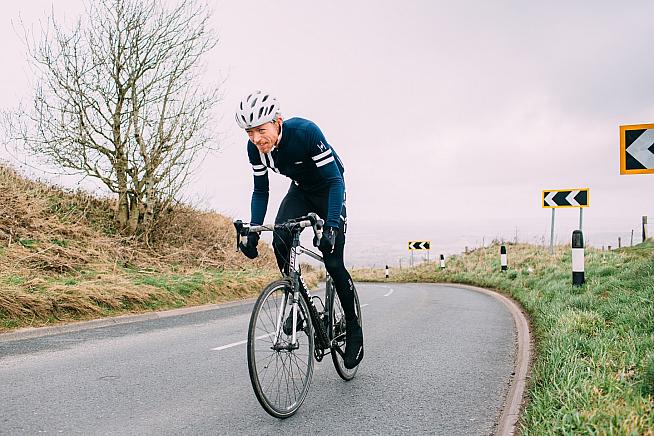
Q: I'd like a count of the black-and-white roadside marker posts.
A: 4